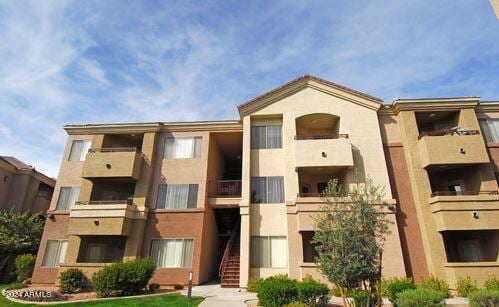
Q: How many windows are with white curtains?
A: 10